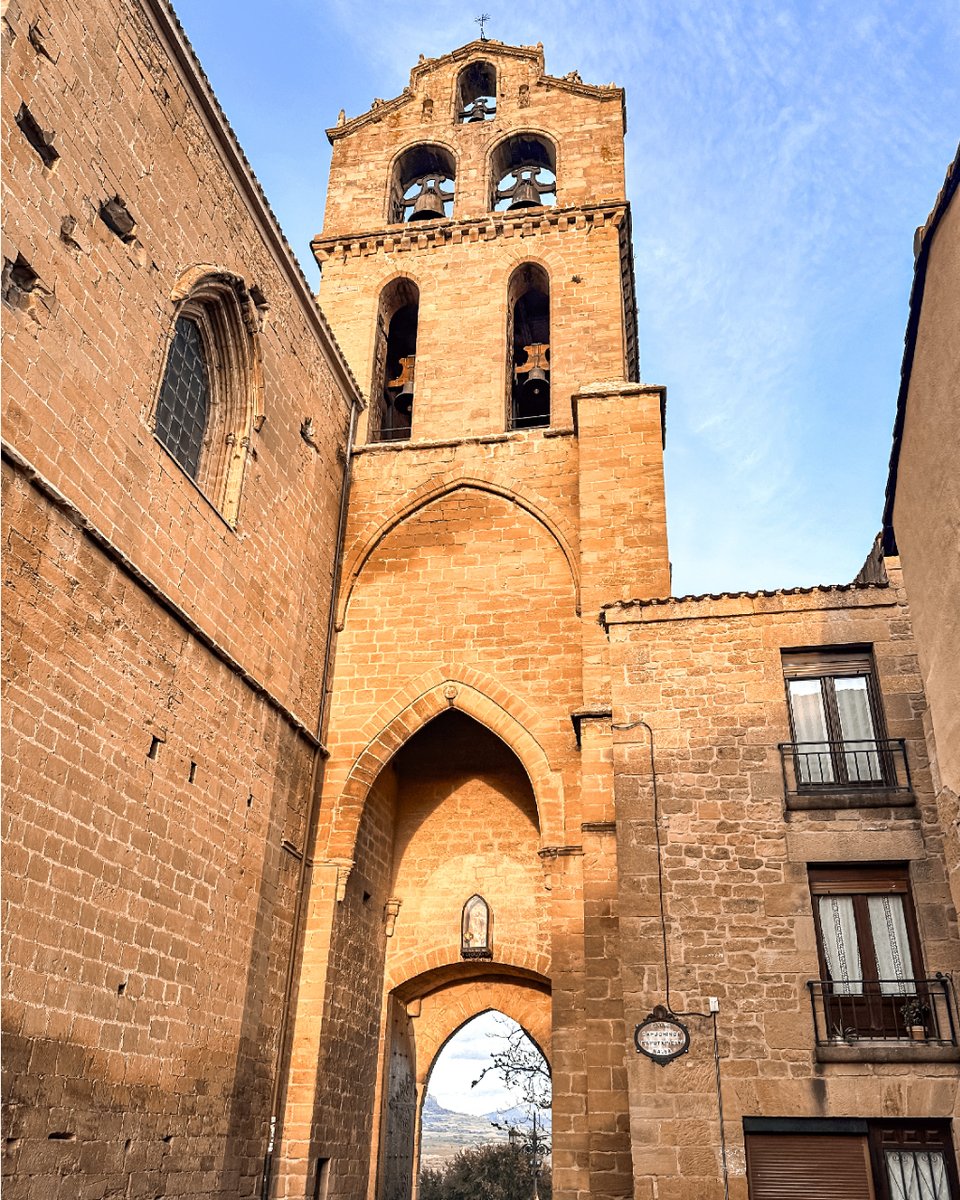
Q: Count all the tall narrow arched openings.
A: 2